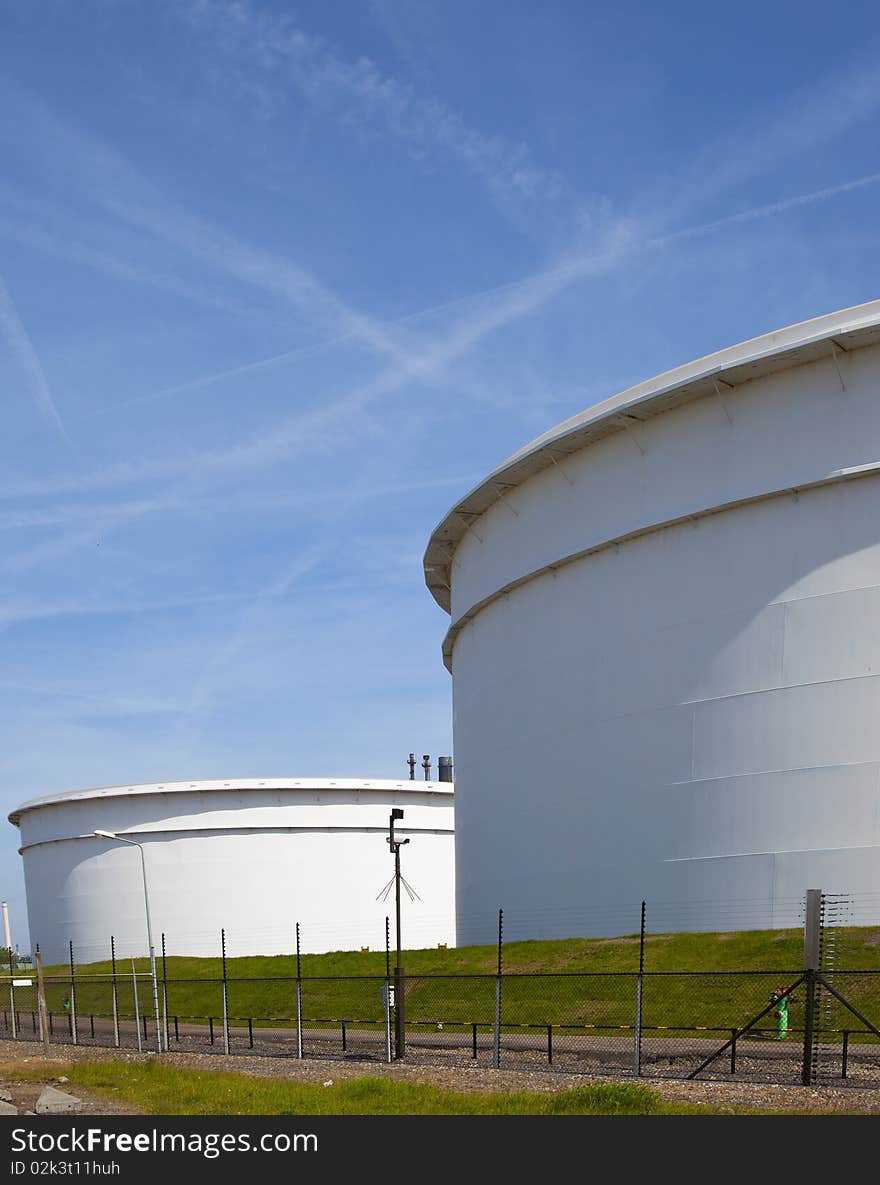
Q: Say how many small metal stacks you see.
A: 3